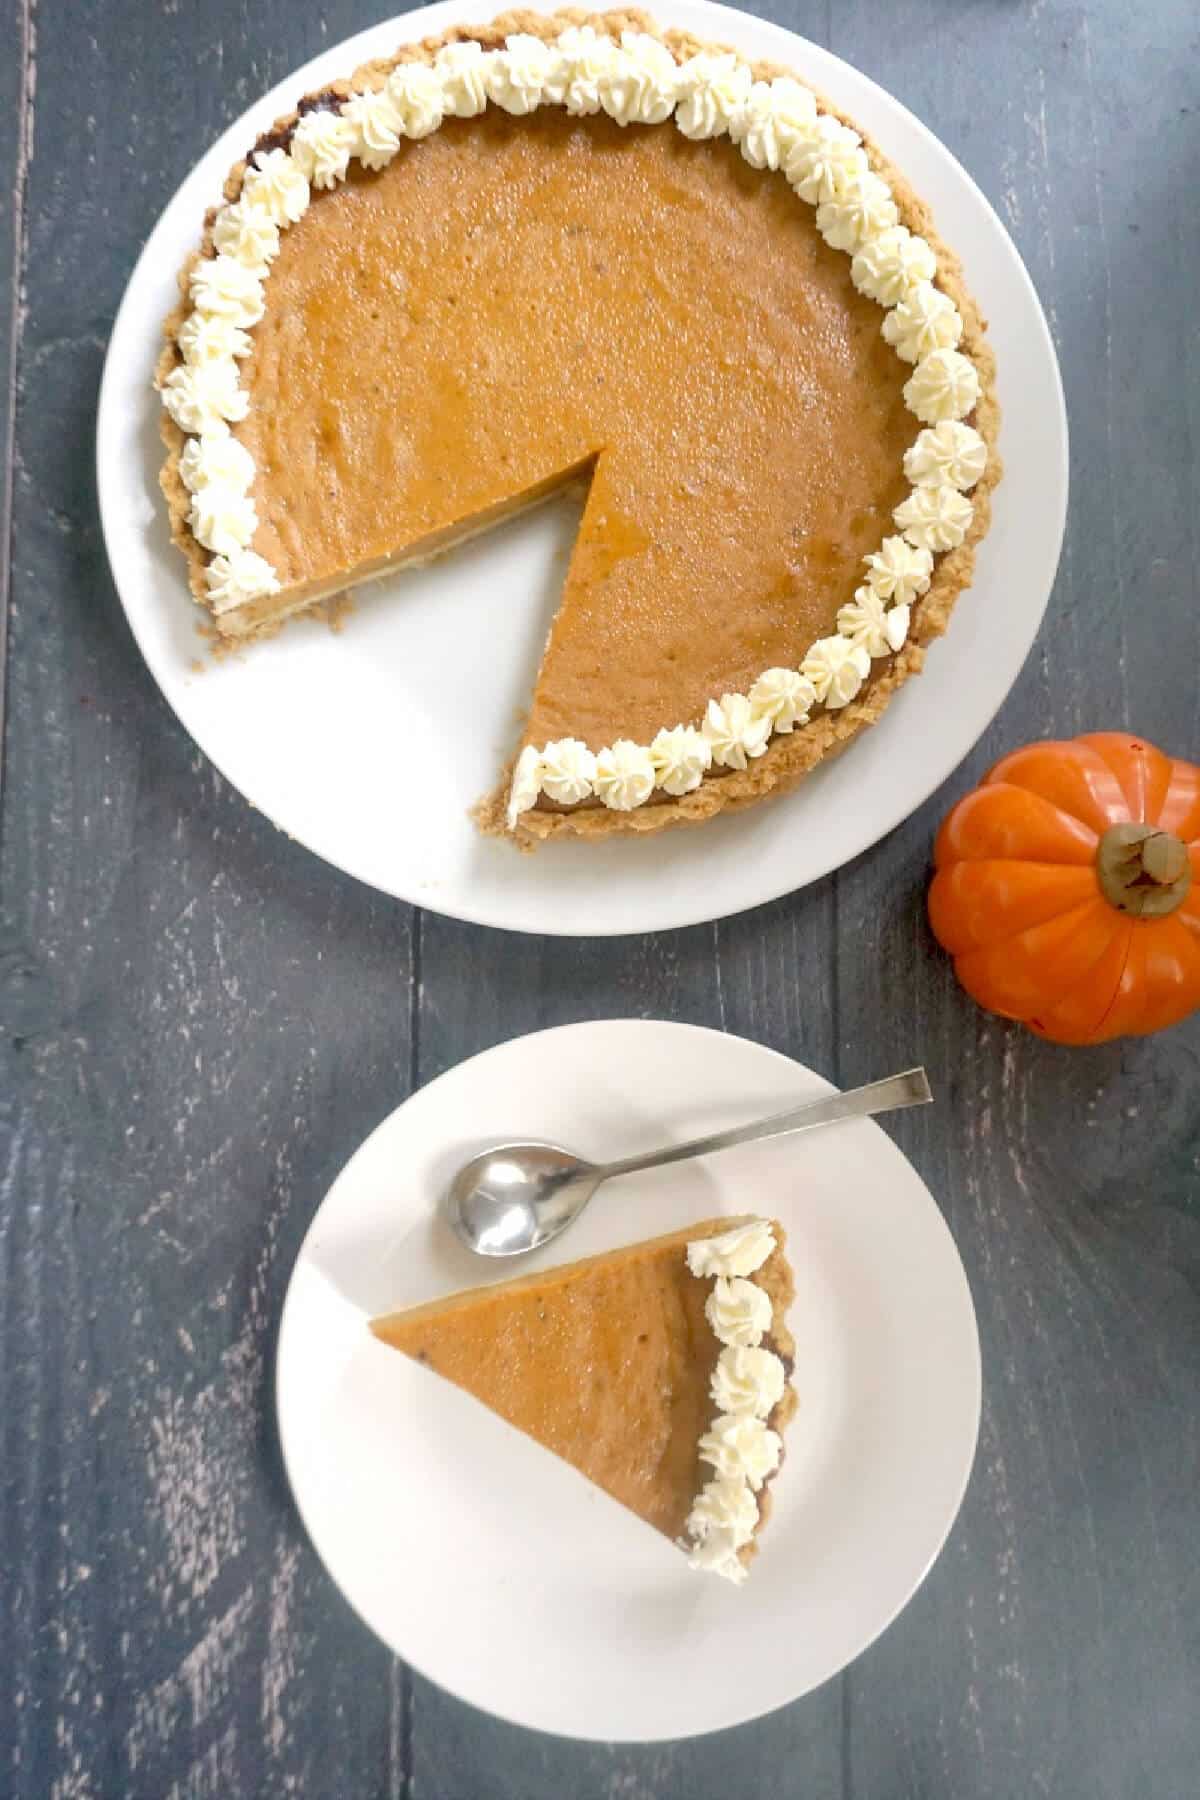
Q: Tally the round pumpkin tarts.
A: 1